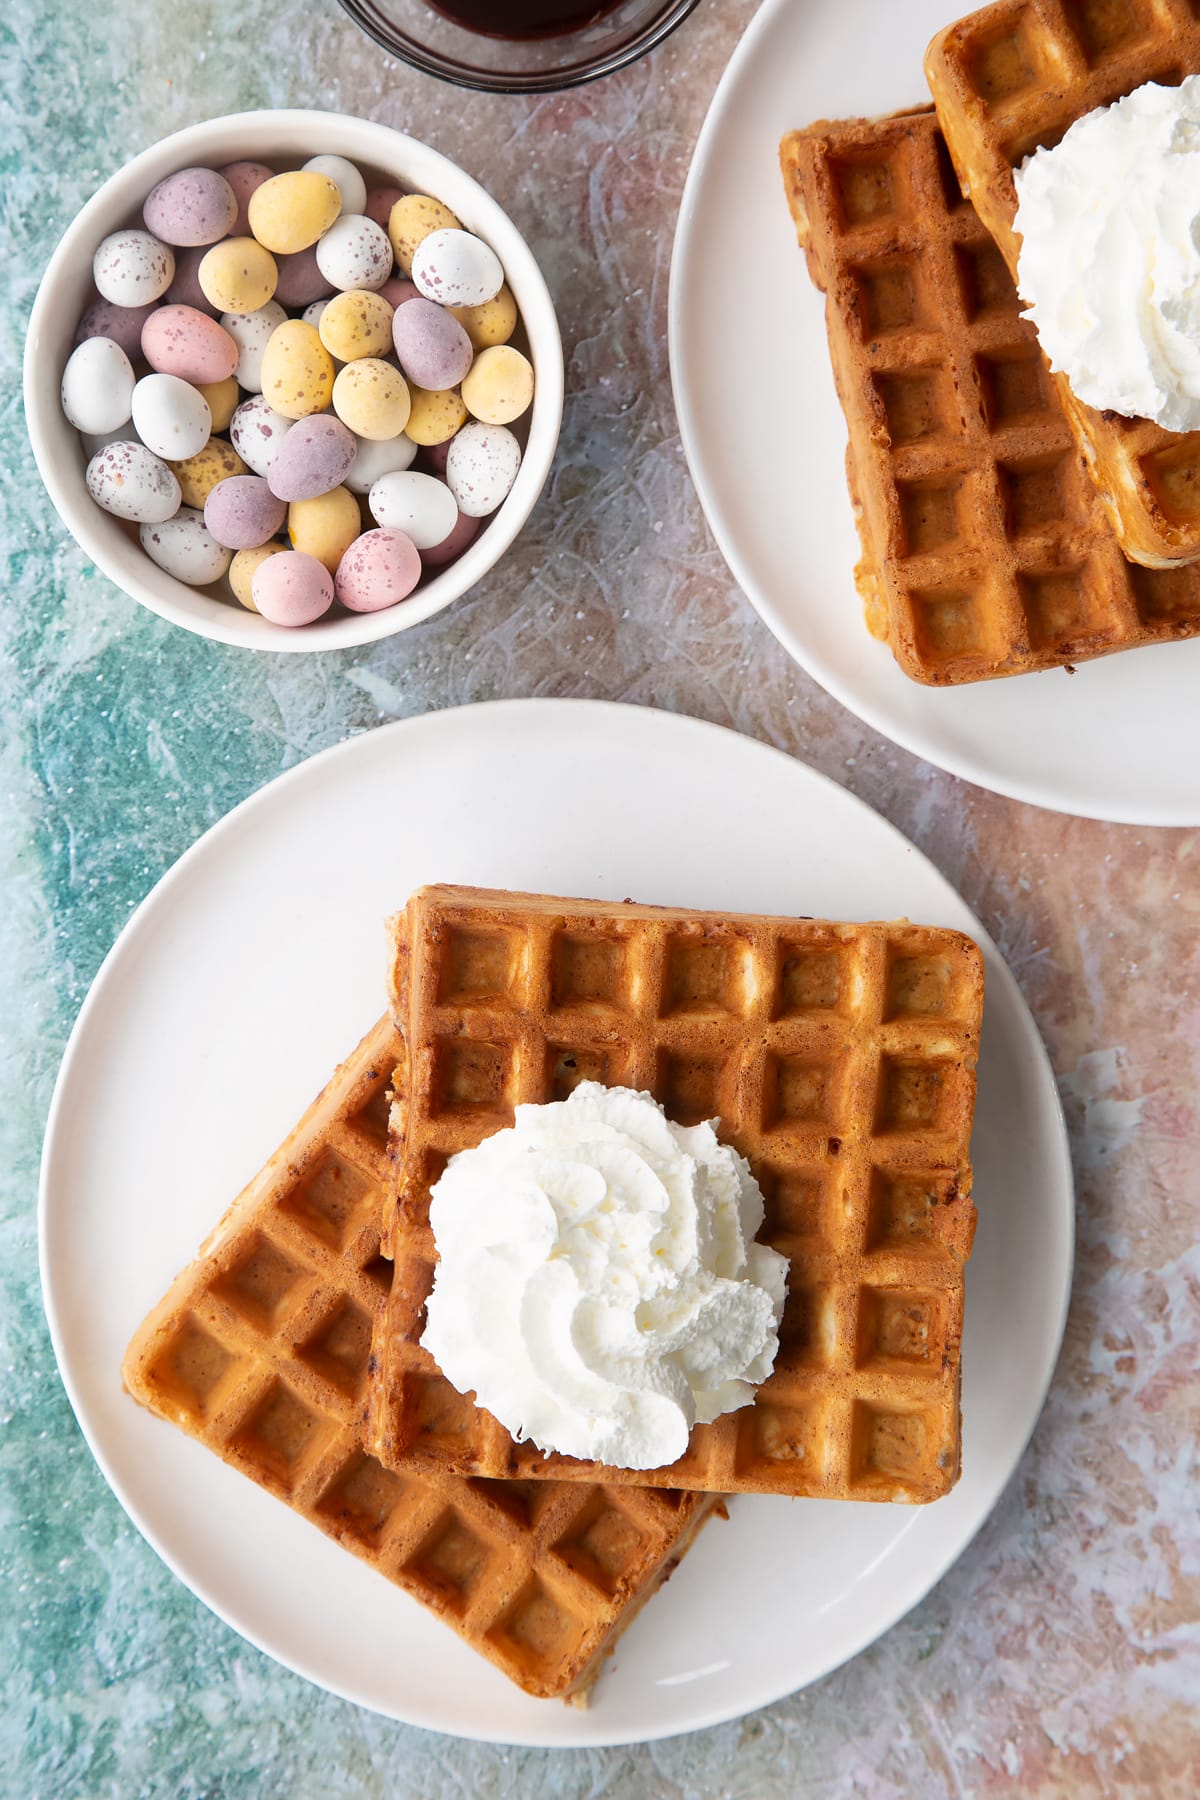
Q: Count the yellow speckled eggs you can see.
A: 13